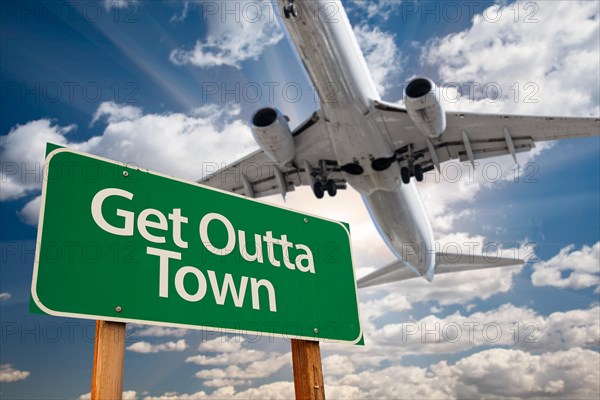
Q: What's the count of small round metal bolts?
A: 4